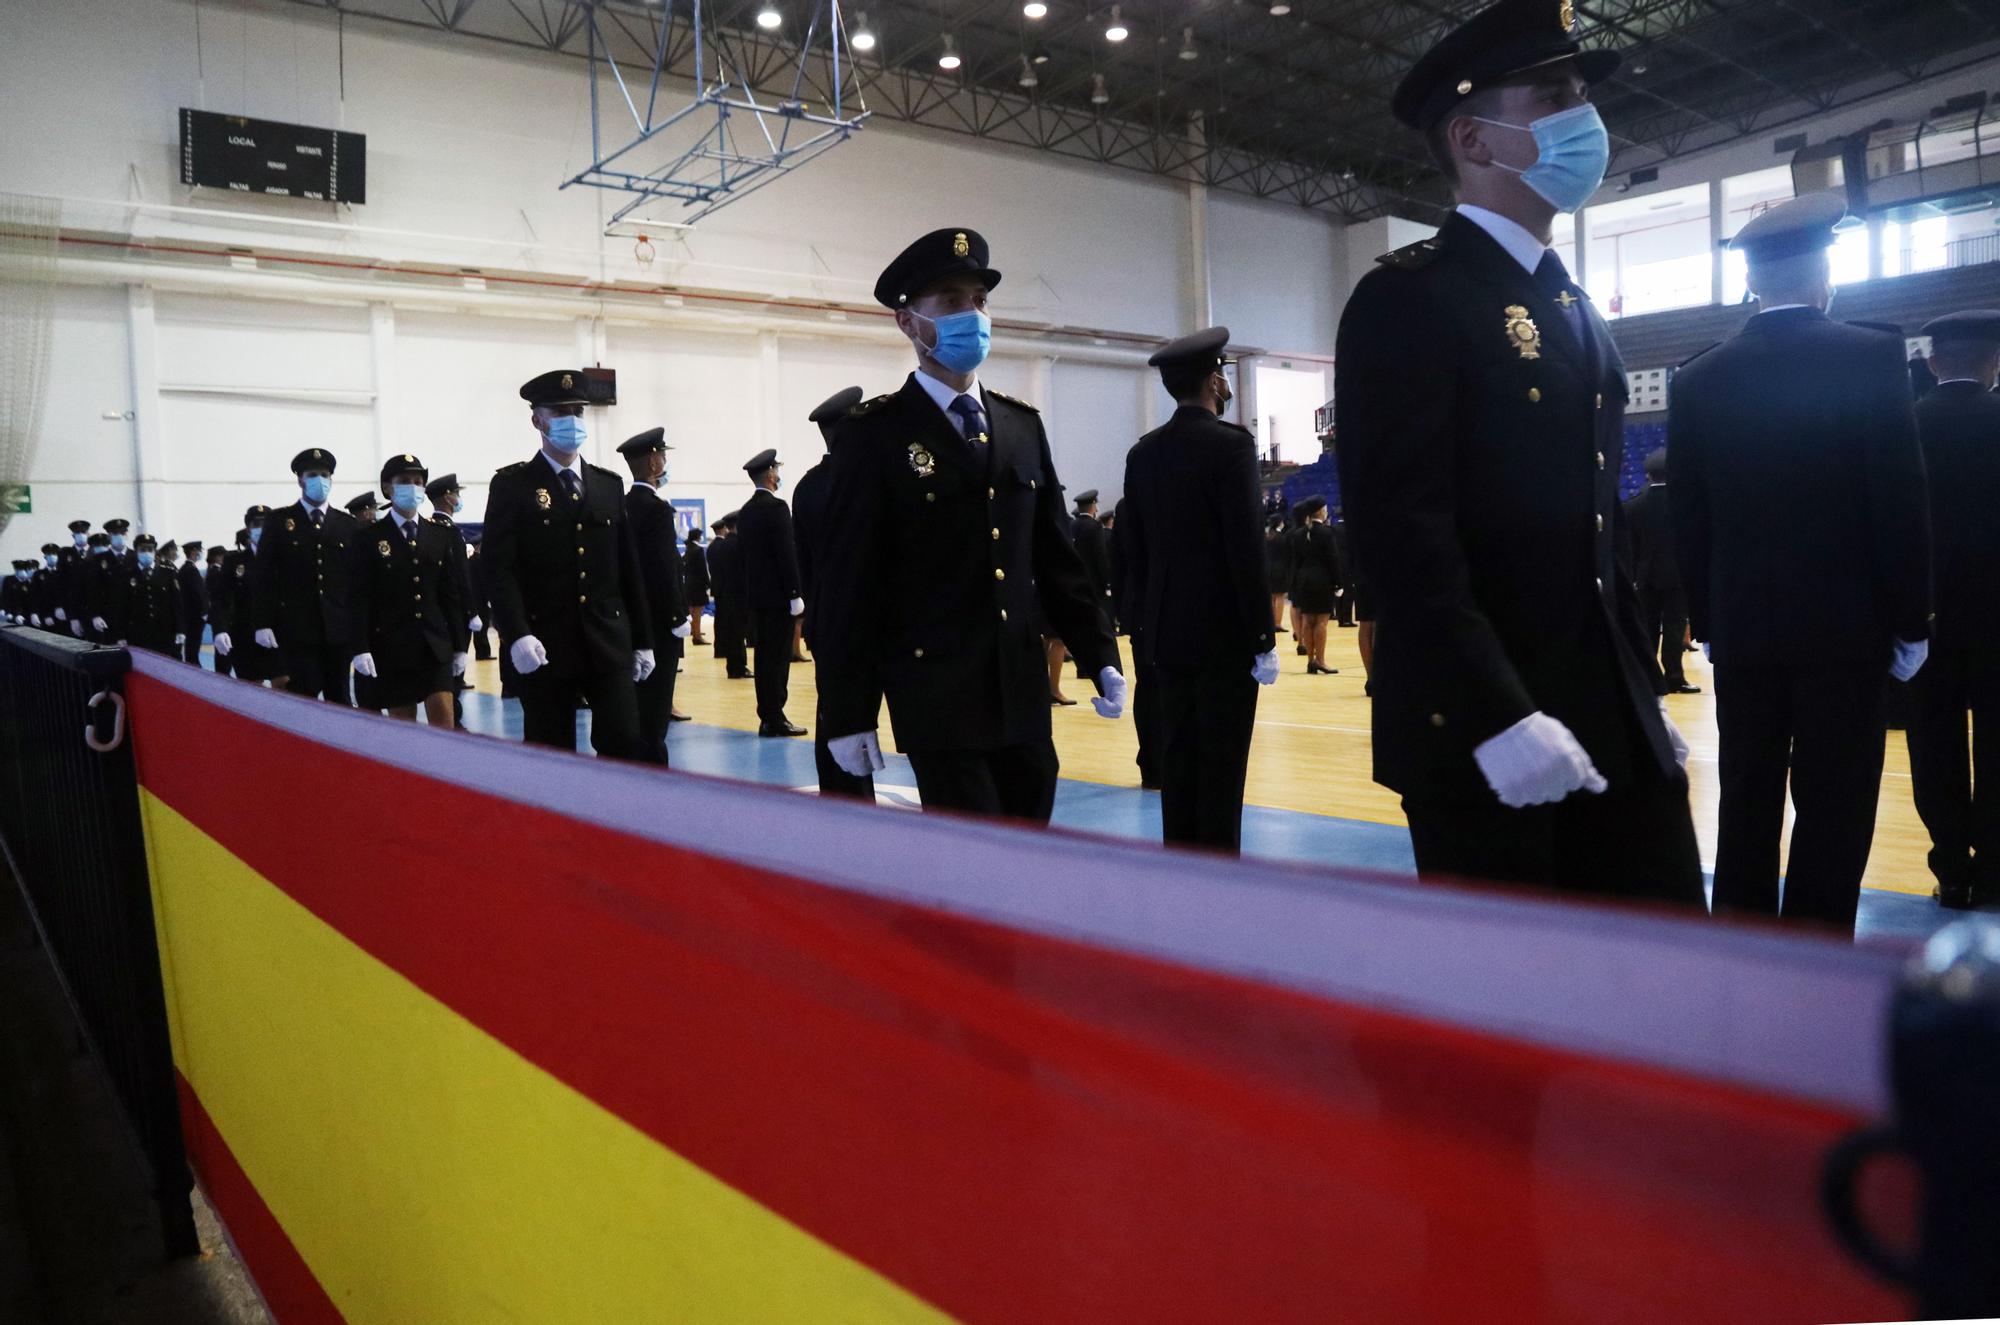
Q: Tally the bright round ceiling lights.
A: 5